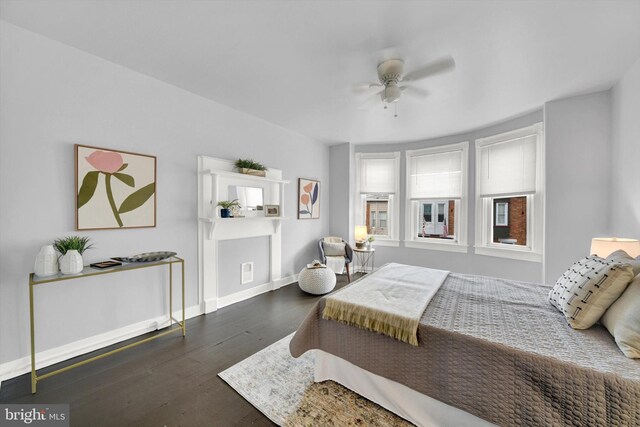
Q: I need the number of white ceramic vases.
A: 2